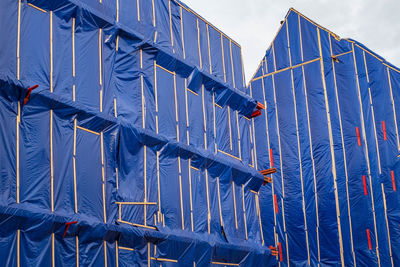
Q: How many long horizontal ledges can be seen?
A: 3